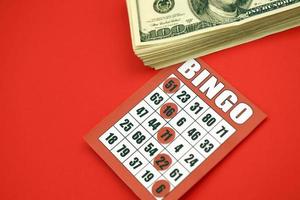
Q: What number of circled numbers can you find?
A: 5